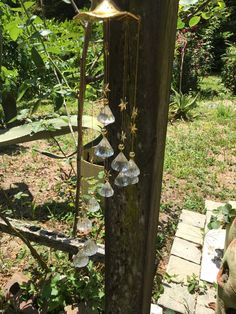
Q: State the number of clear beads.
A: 11